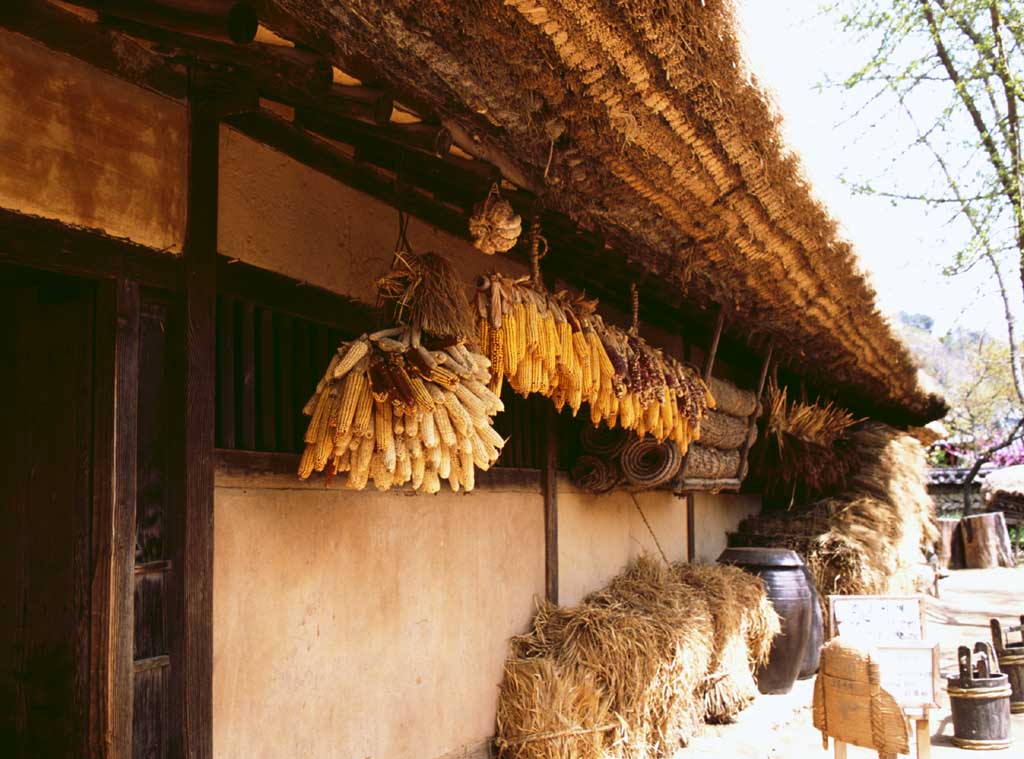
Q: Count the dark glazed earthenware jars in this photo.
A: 2